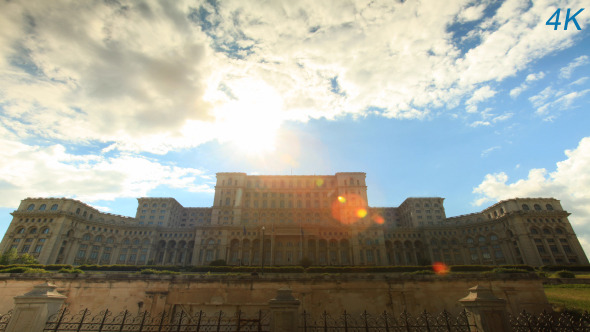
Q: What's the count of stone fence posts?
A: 3